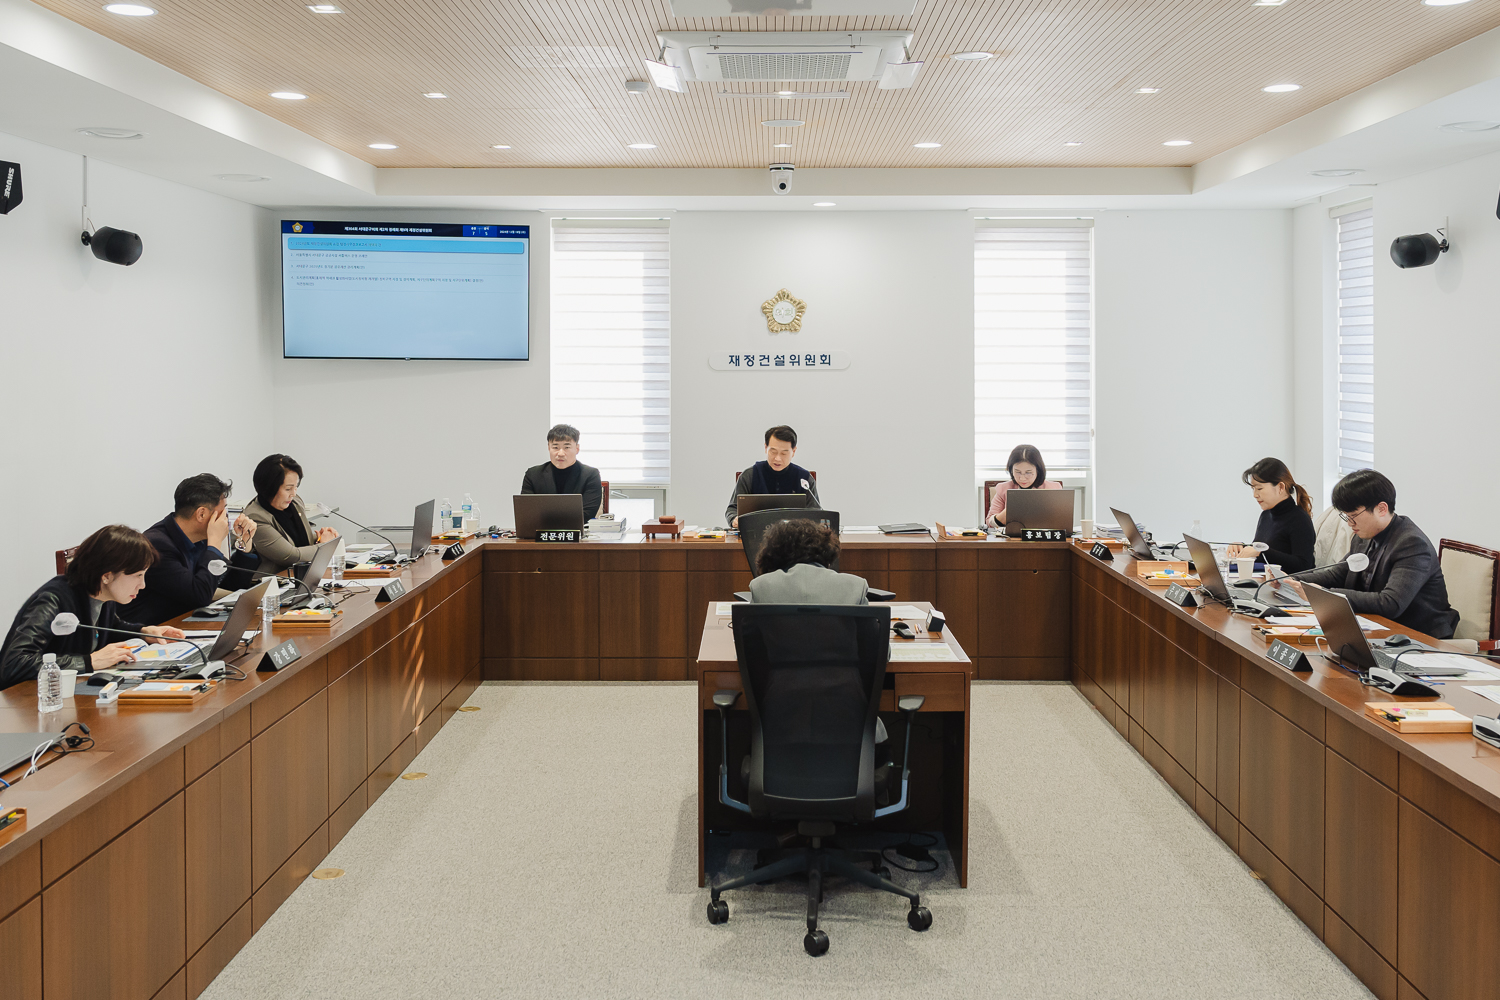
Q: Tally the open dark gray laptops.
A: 9